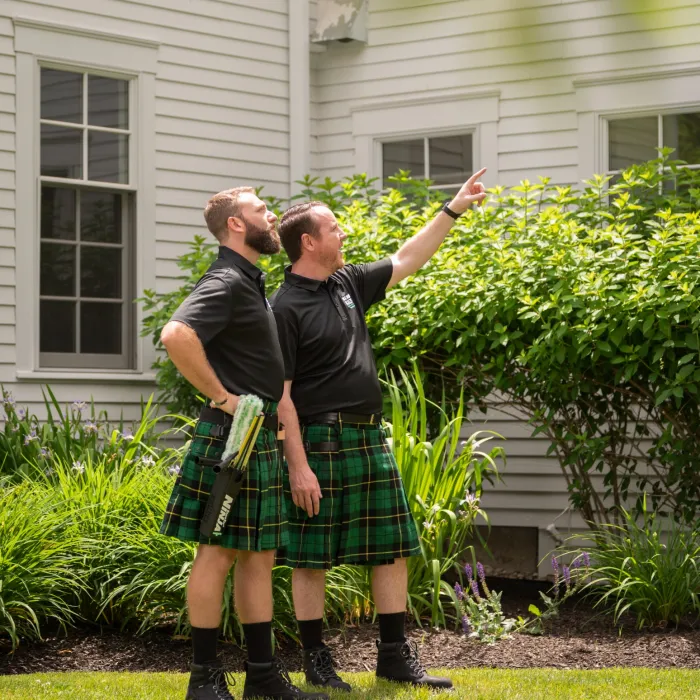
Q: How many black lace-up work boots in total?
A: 4